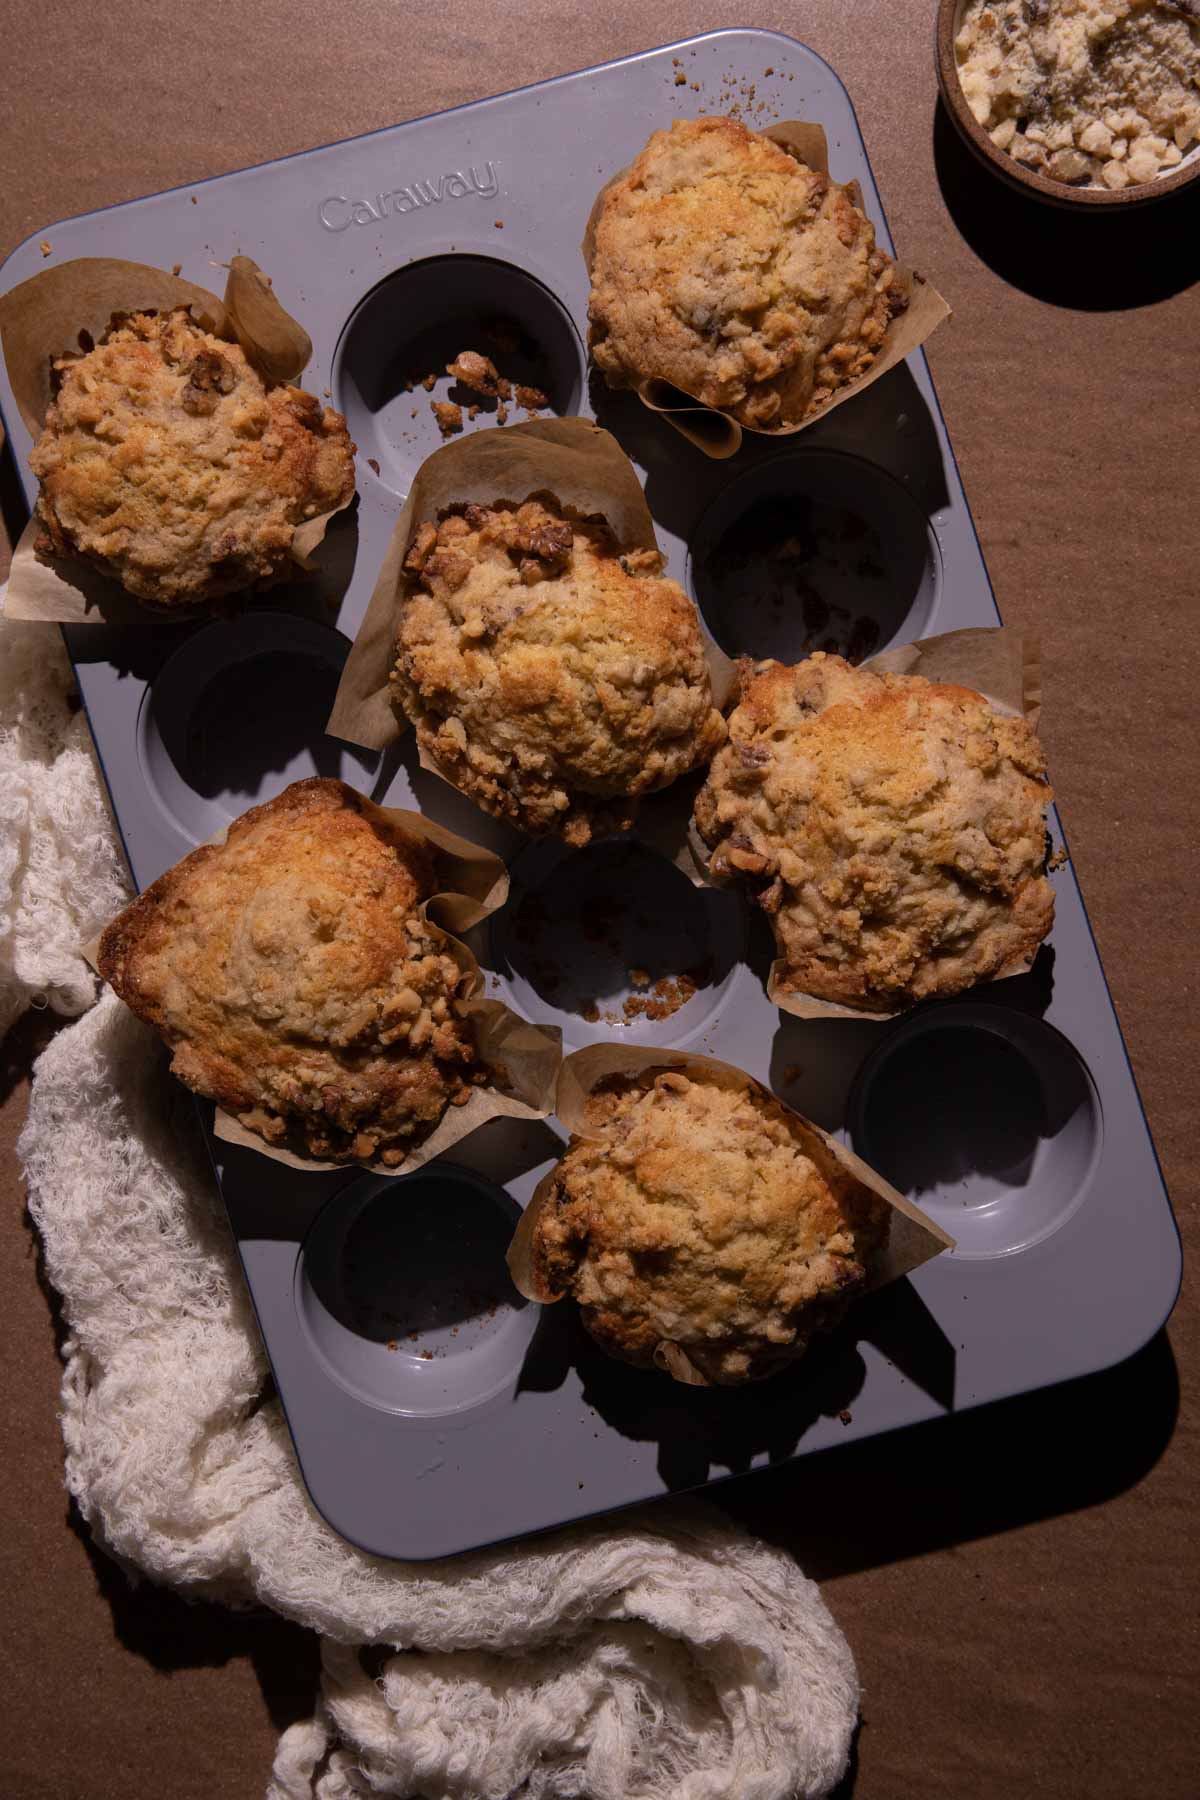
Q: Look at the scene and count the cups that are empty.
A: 6